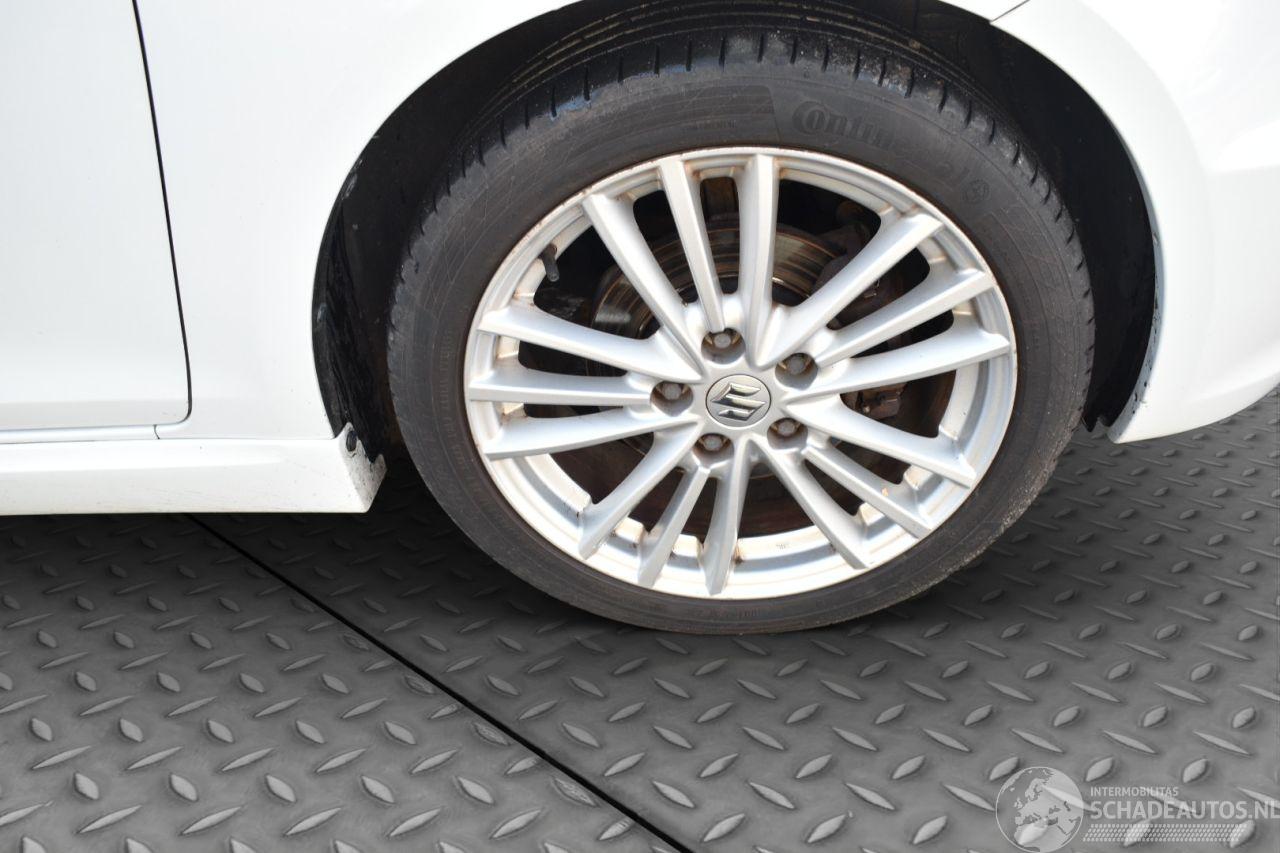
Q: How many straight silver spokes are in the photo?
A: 15